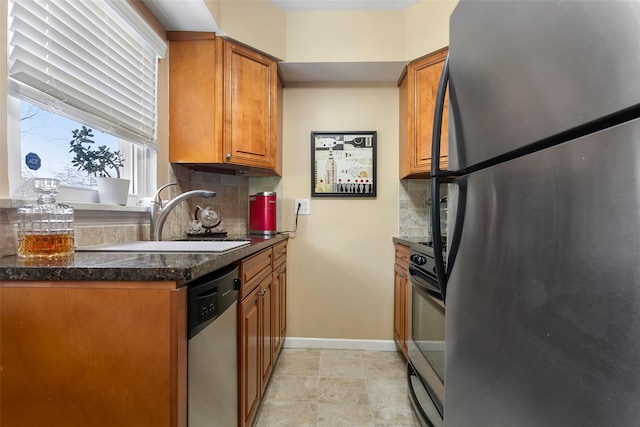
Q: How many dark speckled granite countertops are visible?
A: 2